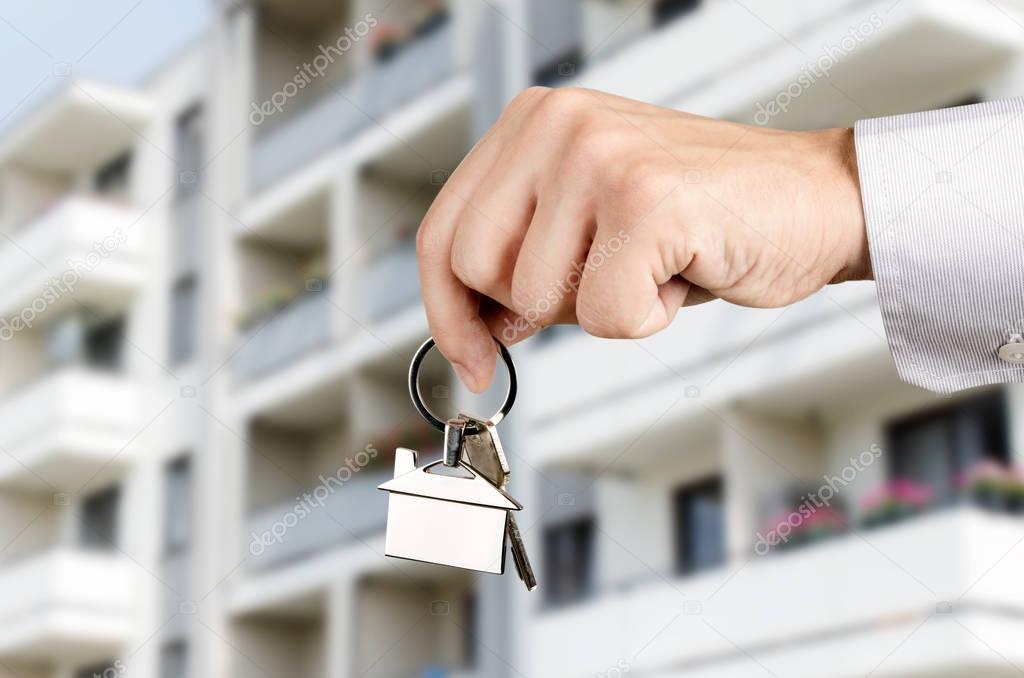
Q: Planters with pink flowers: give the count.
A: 3